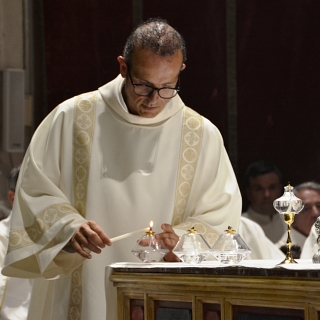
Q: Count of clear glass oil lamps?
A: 4